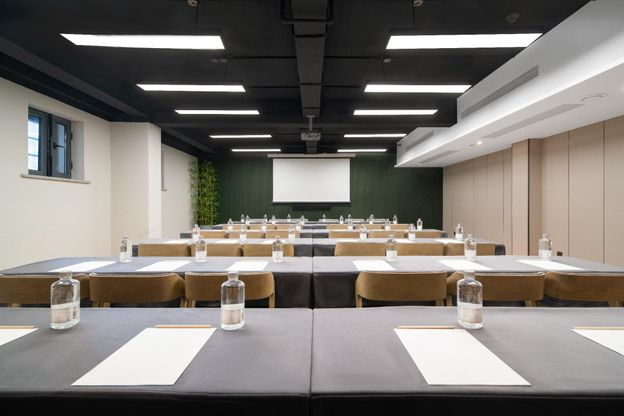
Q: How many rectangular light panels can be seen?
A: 10